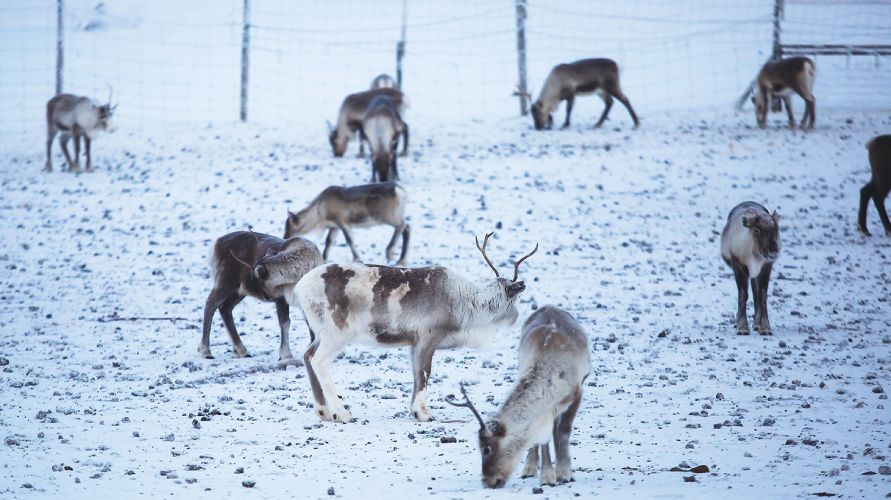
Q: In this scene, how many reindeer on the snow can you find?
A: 12